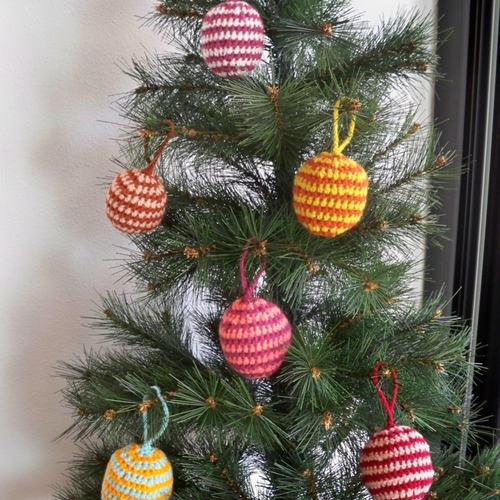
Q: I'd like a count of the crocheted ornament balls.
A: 6